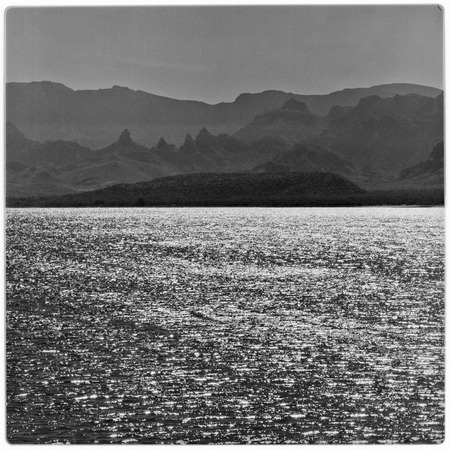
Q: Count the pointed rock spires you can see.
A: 4